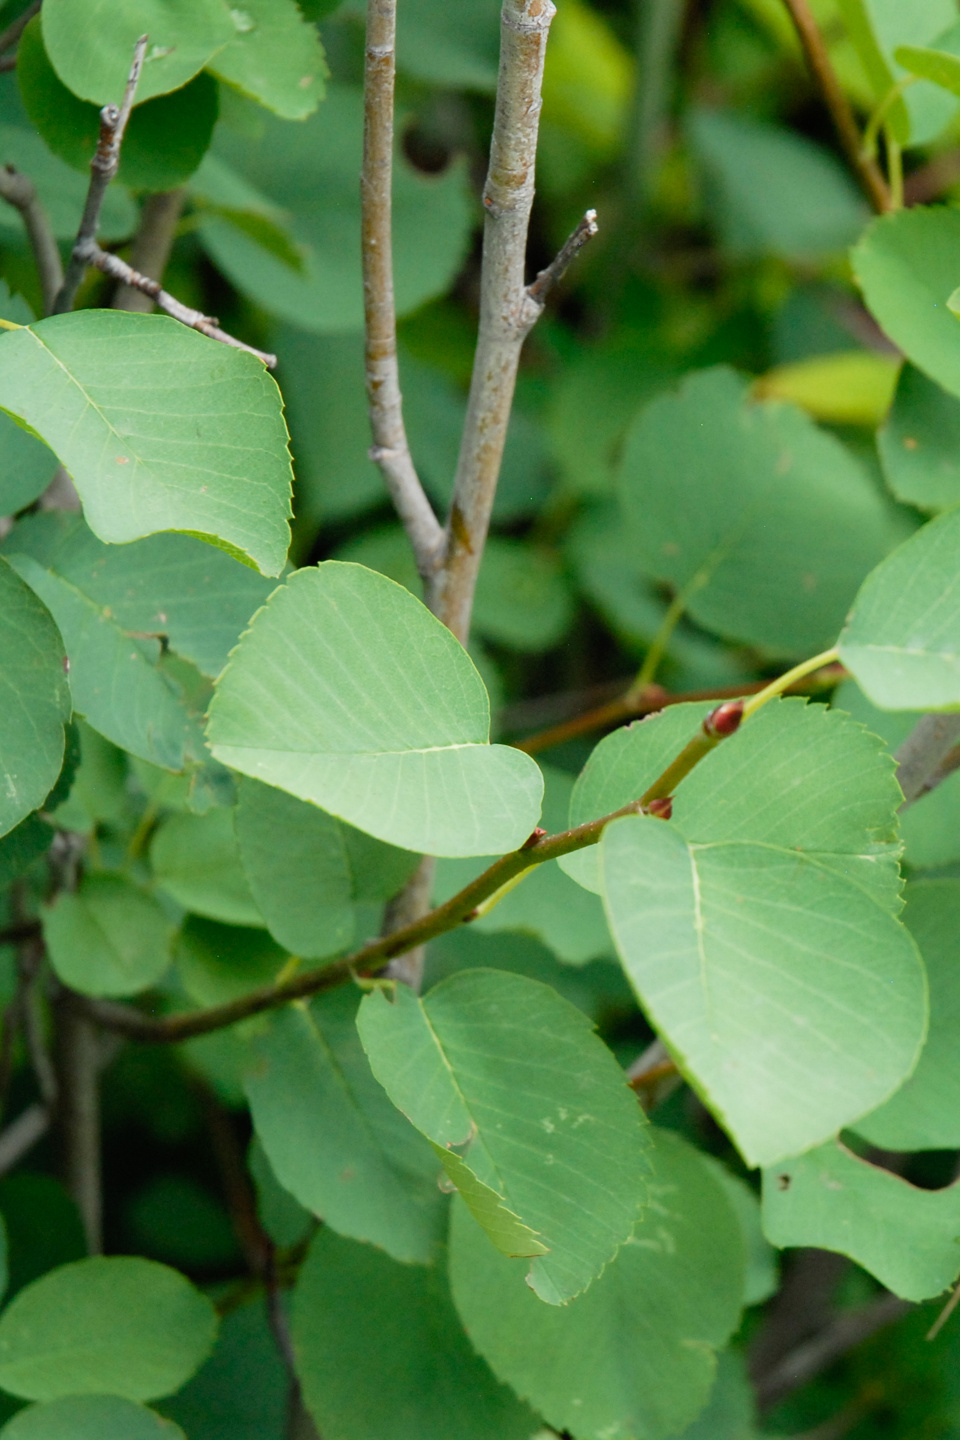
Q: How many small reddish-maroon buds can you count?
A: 3